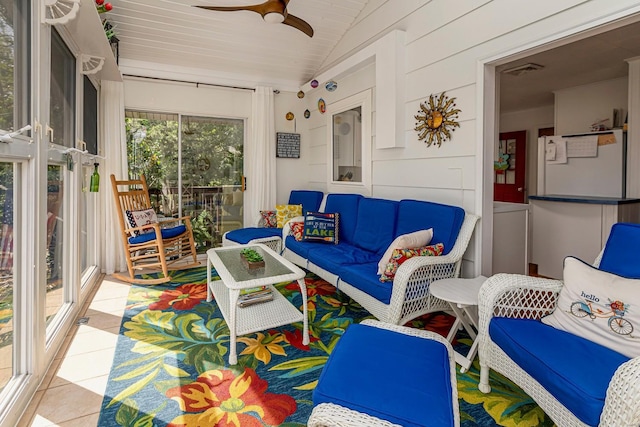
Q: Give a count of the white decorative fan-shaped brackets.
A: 2